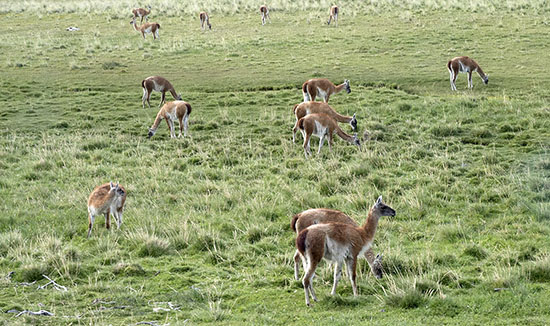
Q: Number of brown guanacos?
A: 14